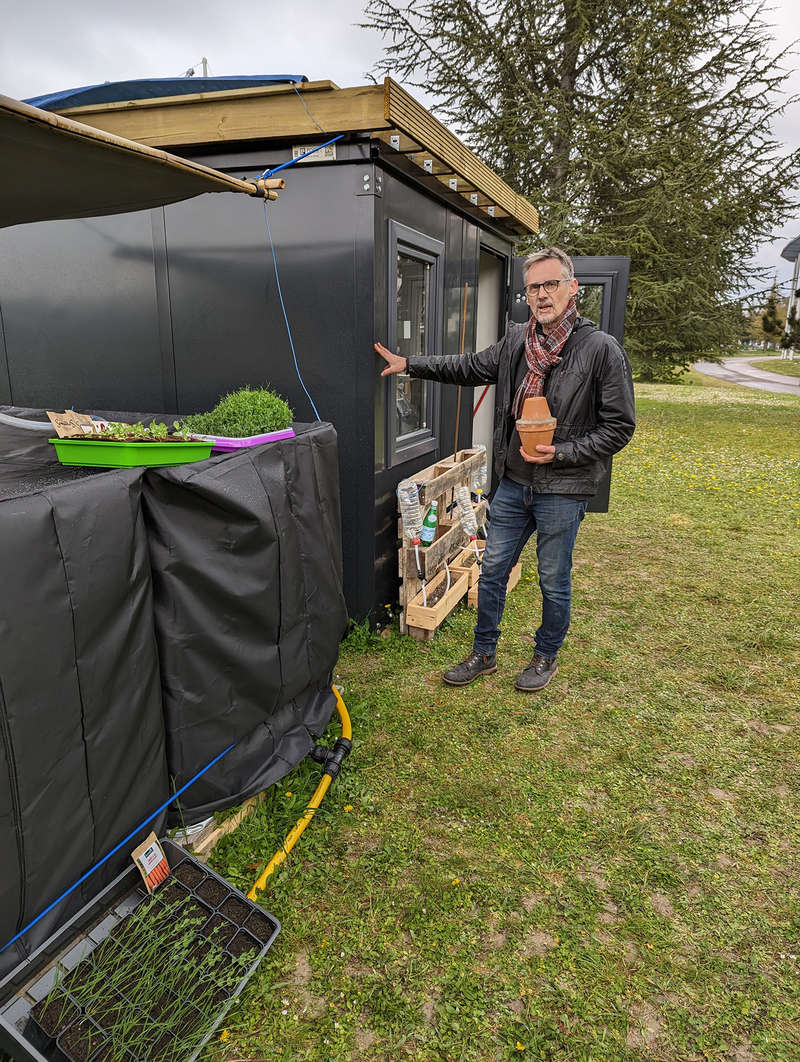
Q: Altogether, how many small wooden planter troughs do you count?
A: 3